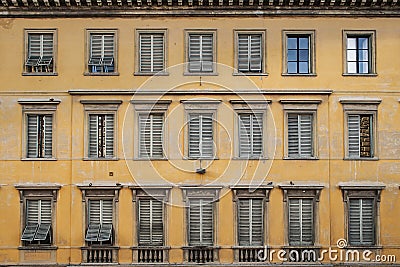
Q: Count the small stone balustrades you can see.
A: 5